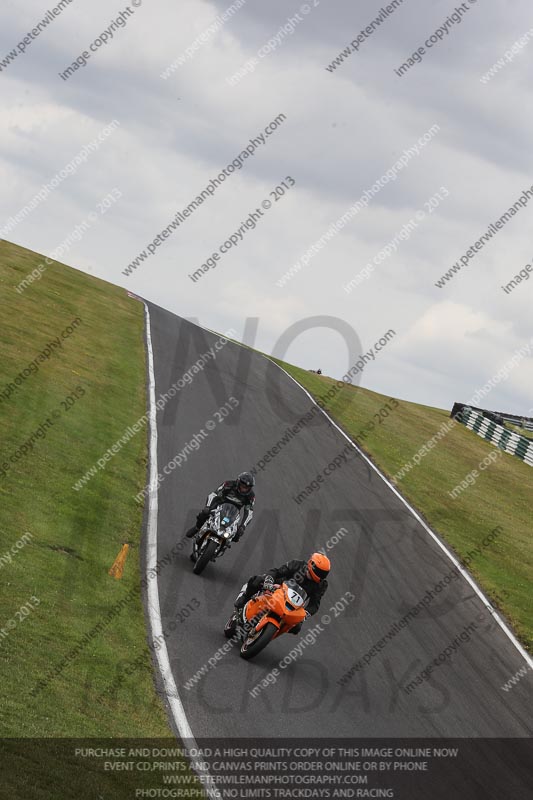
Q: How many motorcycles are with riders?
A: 2